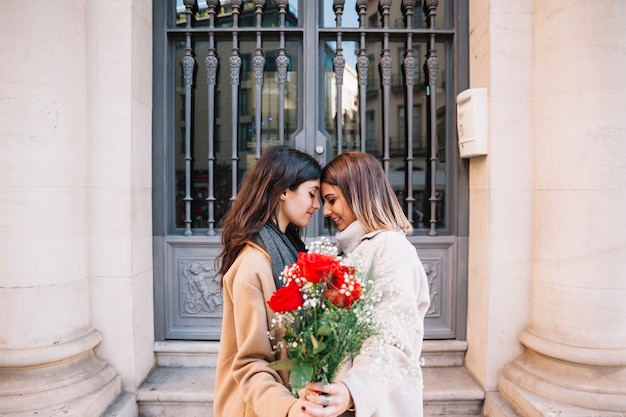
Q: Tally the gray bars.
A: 10